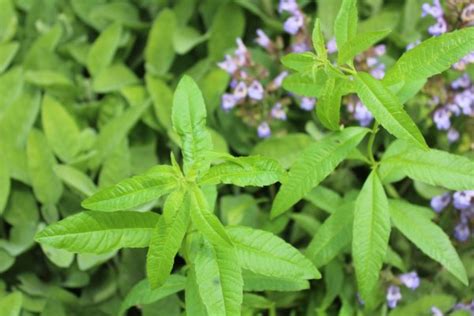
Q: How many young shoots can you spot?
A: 2